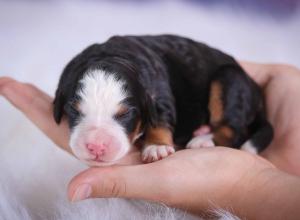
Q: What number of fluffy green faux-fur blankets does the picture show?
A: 0